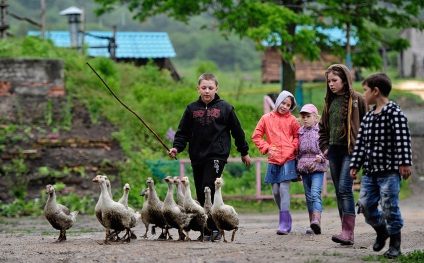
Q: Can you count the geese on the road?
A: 11